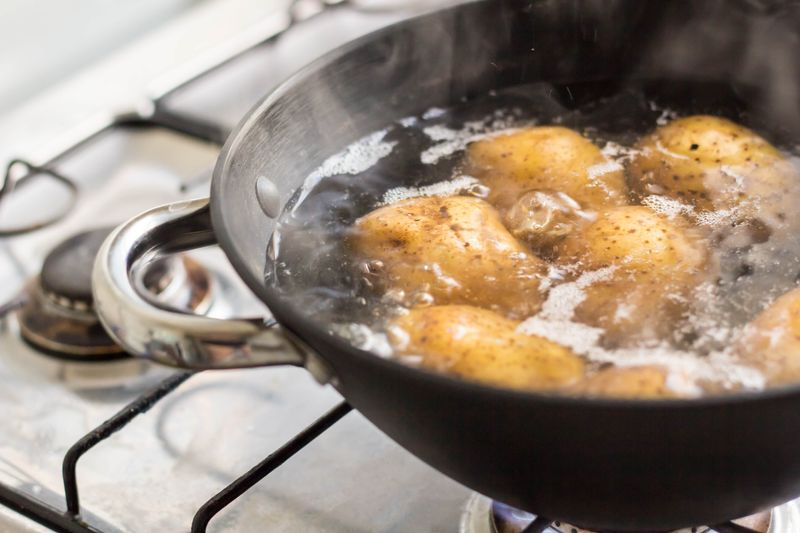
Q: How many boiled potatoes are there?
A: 7